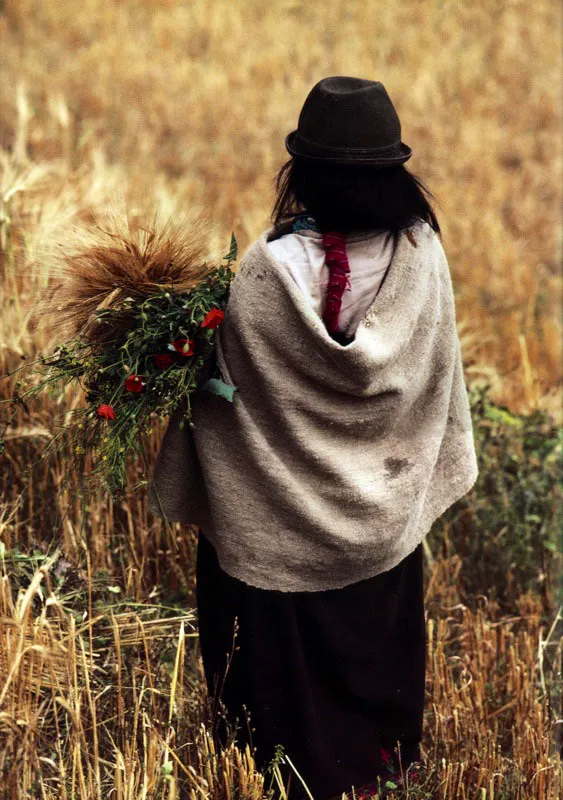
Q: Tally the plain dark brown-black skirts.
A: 1